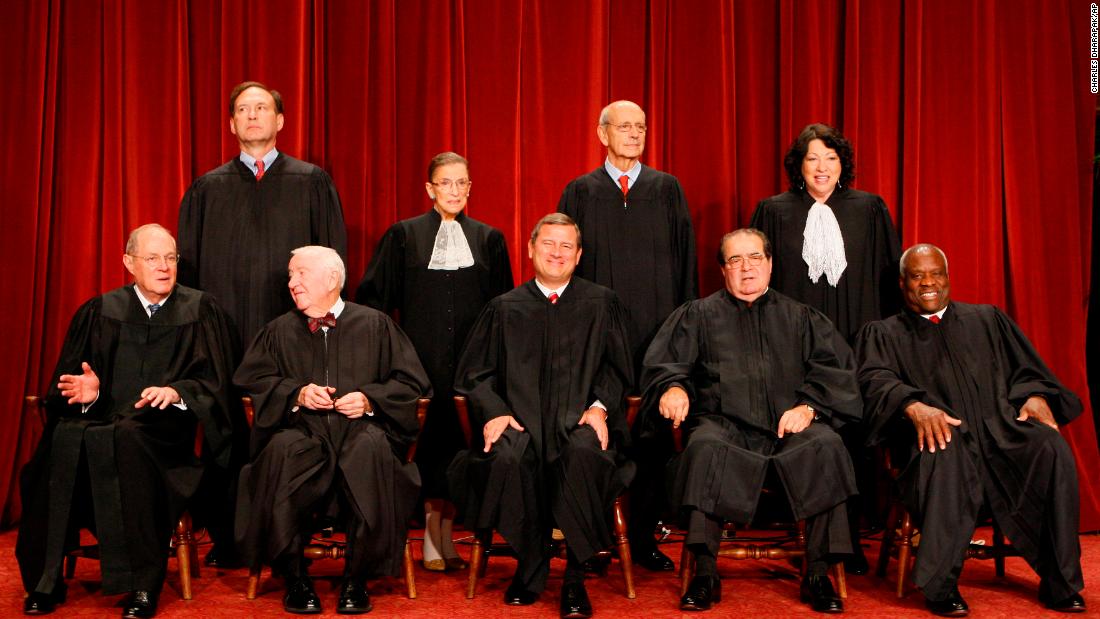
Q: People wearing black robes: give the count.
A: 9